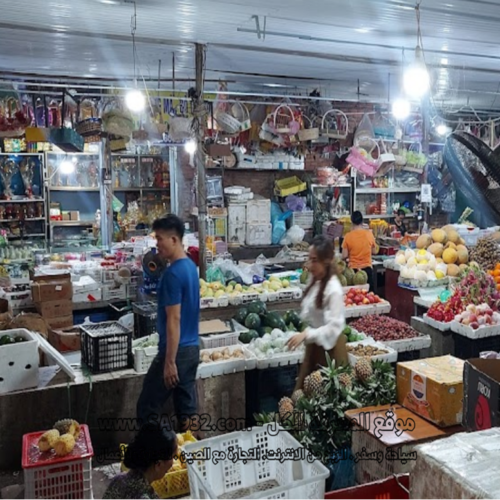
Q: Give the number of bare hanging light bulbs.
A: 6